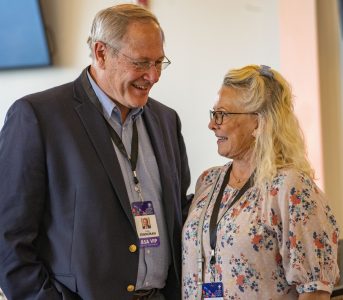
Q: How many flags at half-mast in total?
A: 0